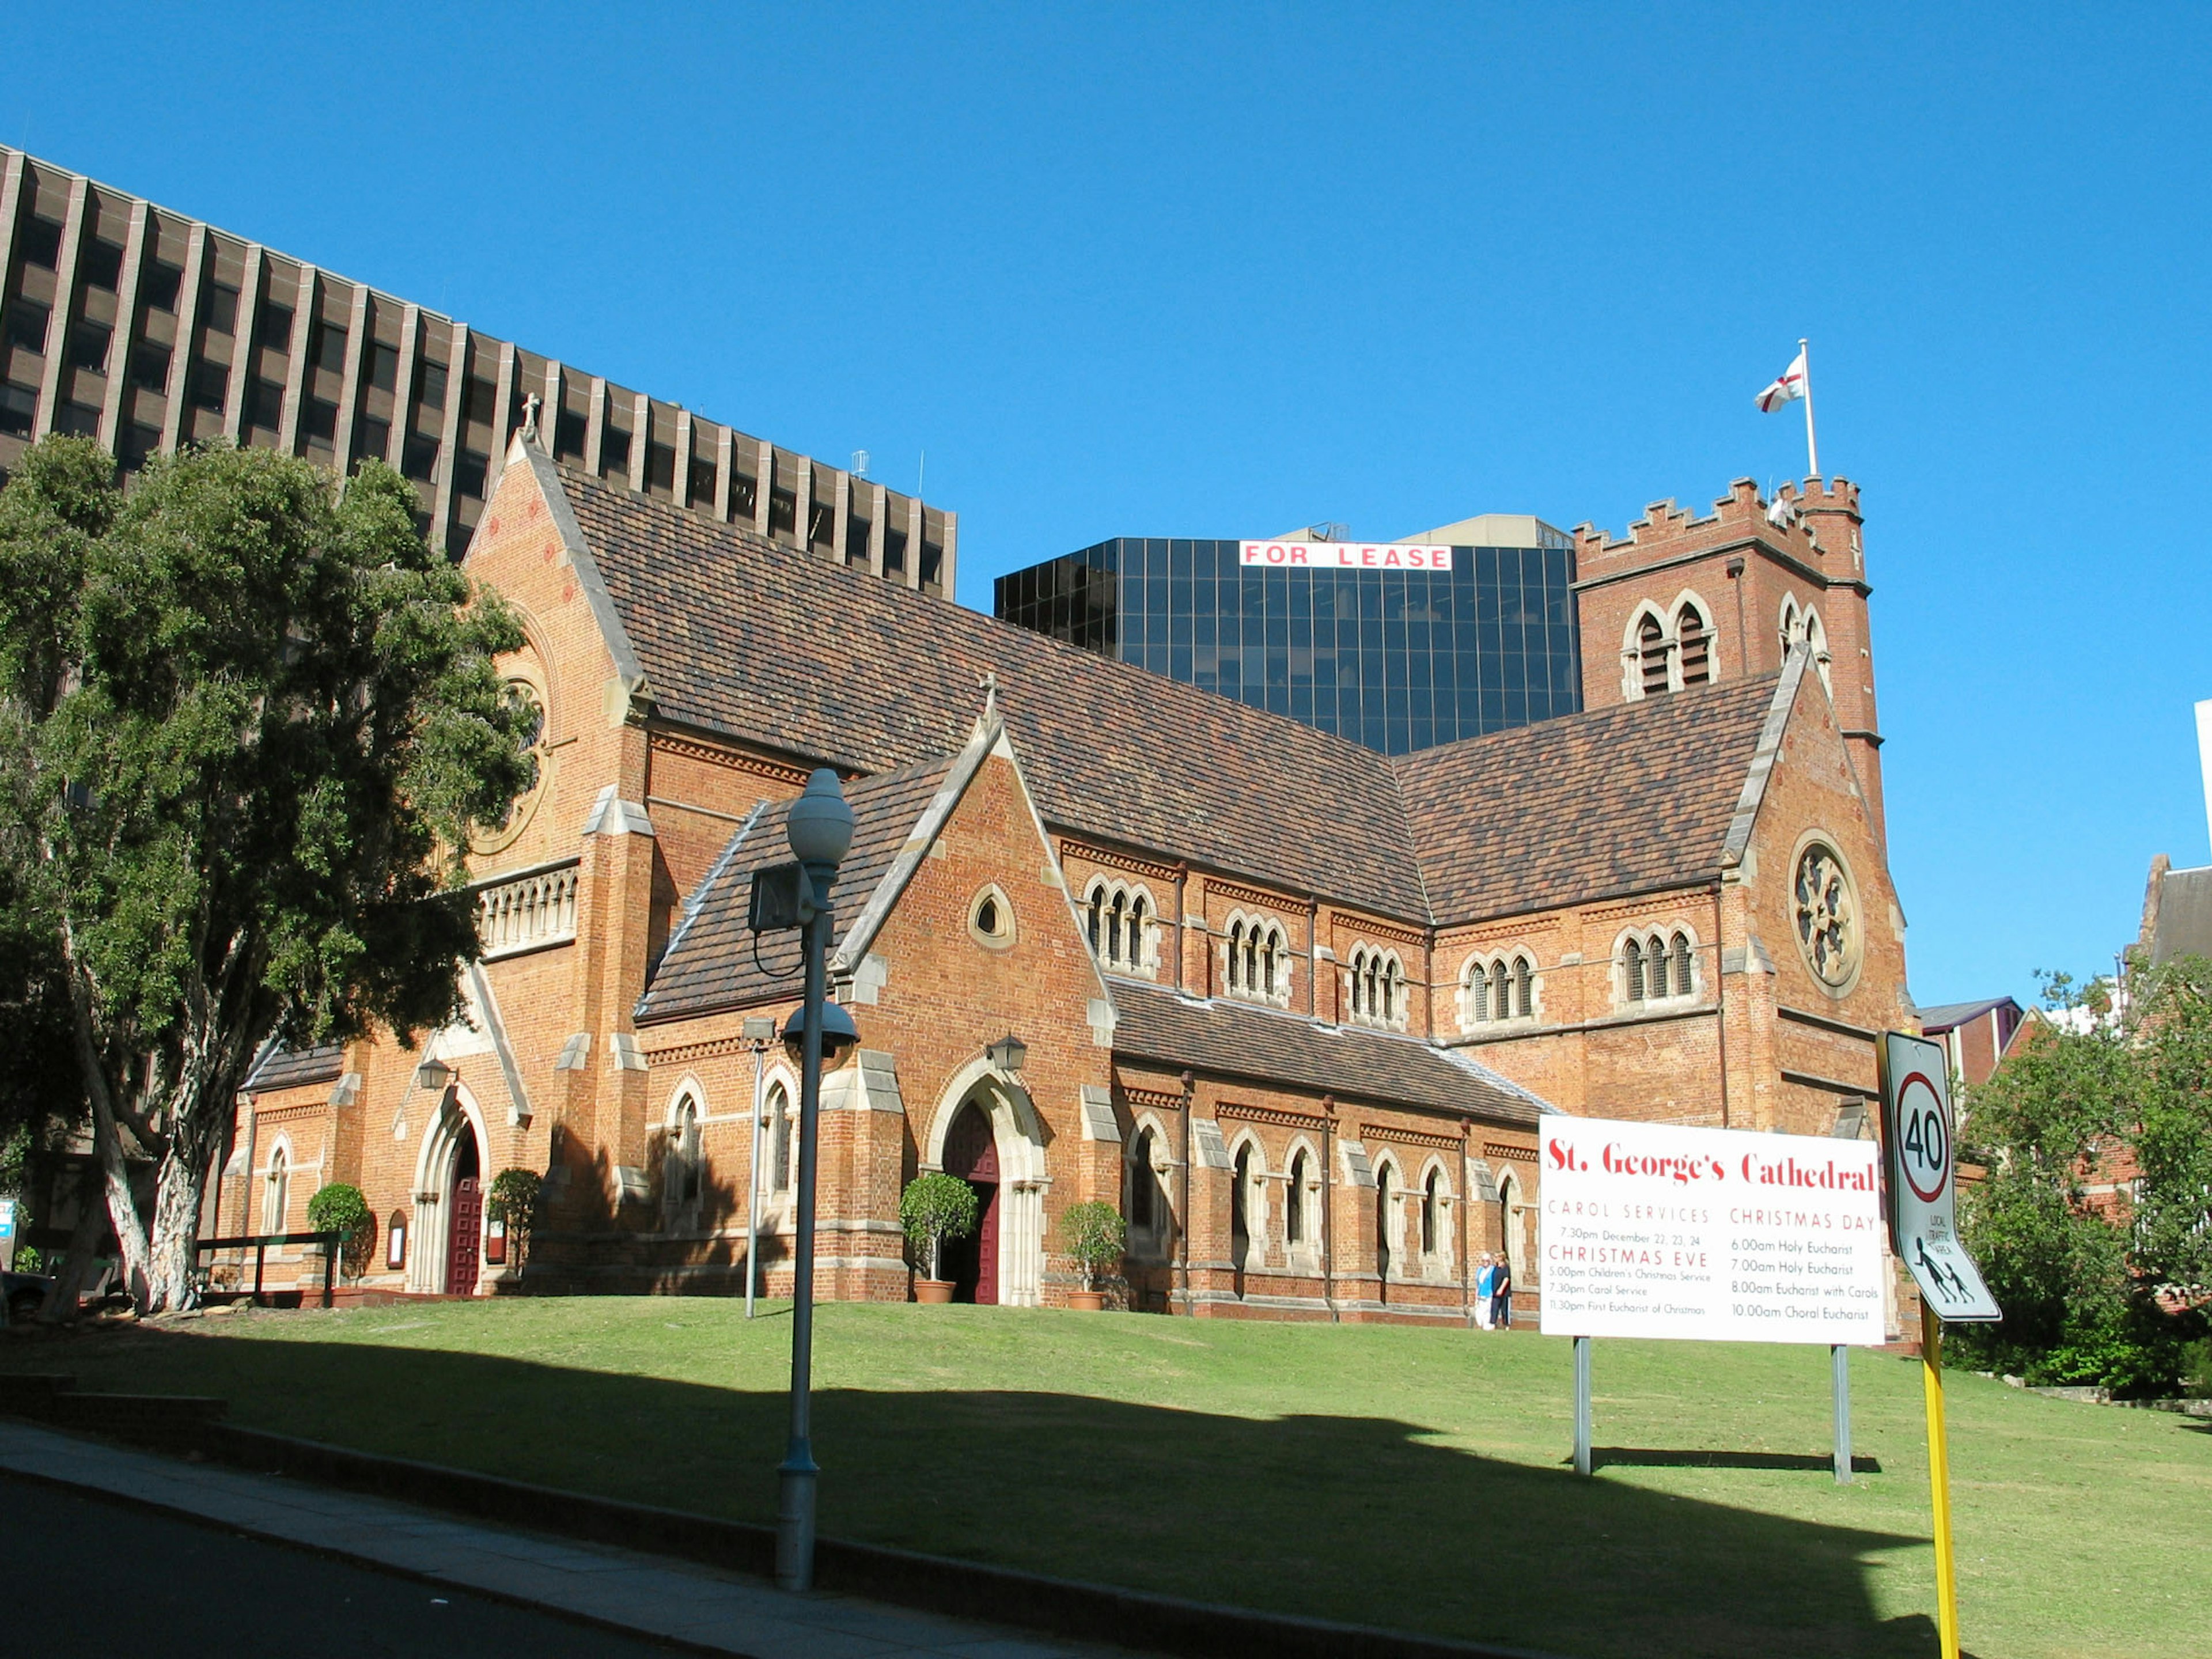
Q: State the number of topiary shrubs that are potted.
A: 2